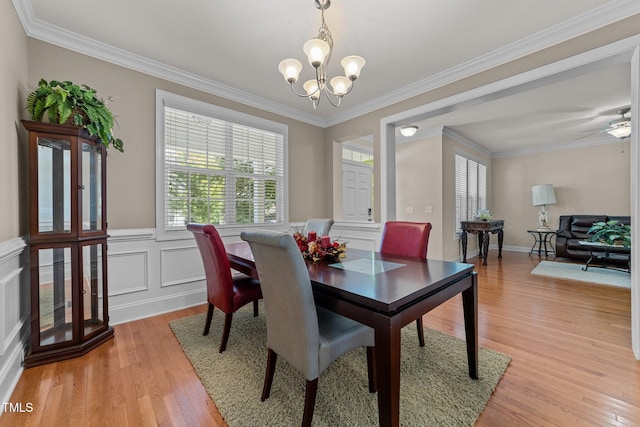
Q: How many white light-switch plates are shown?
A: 2